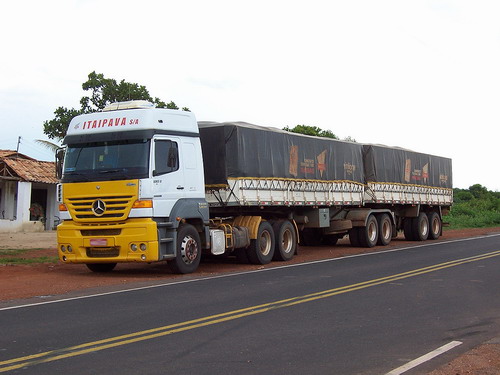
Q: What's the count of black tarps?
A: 2